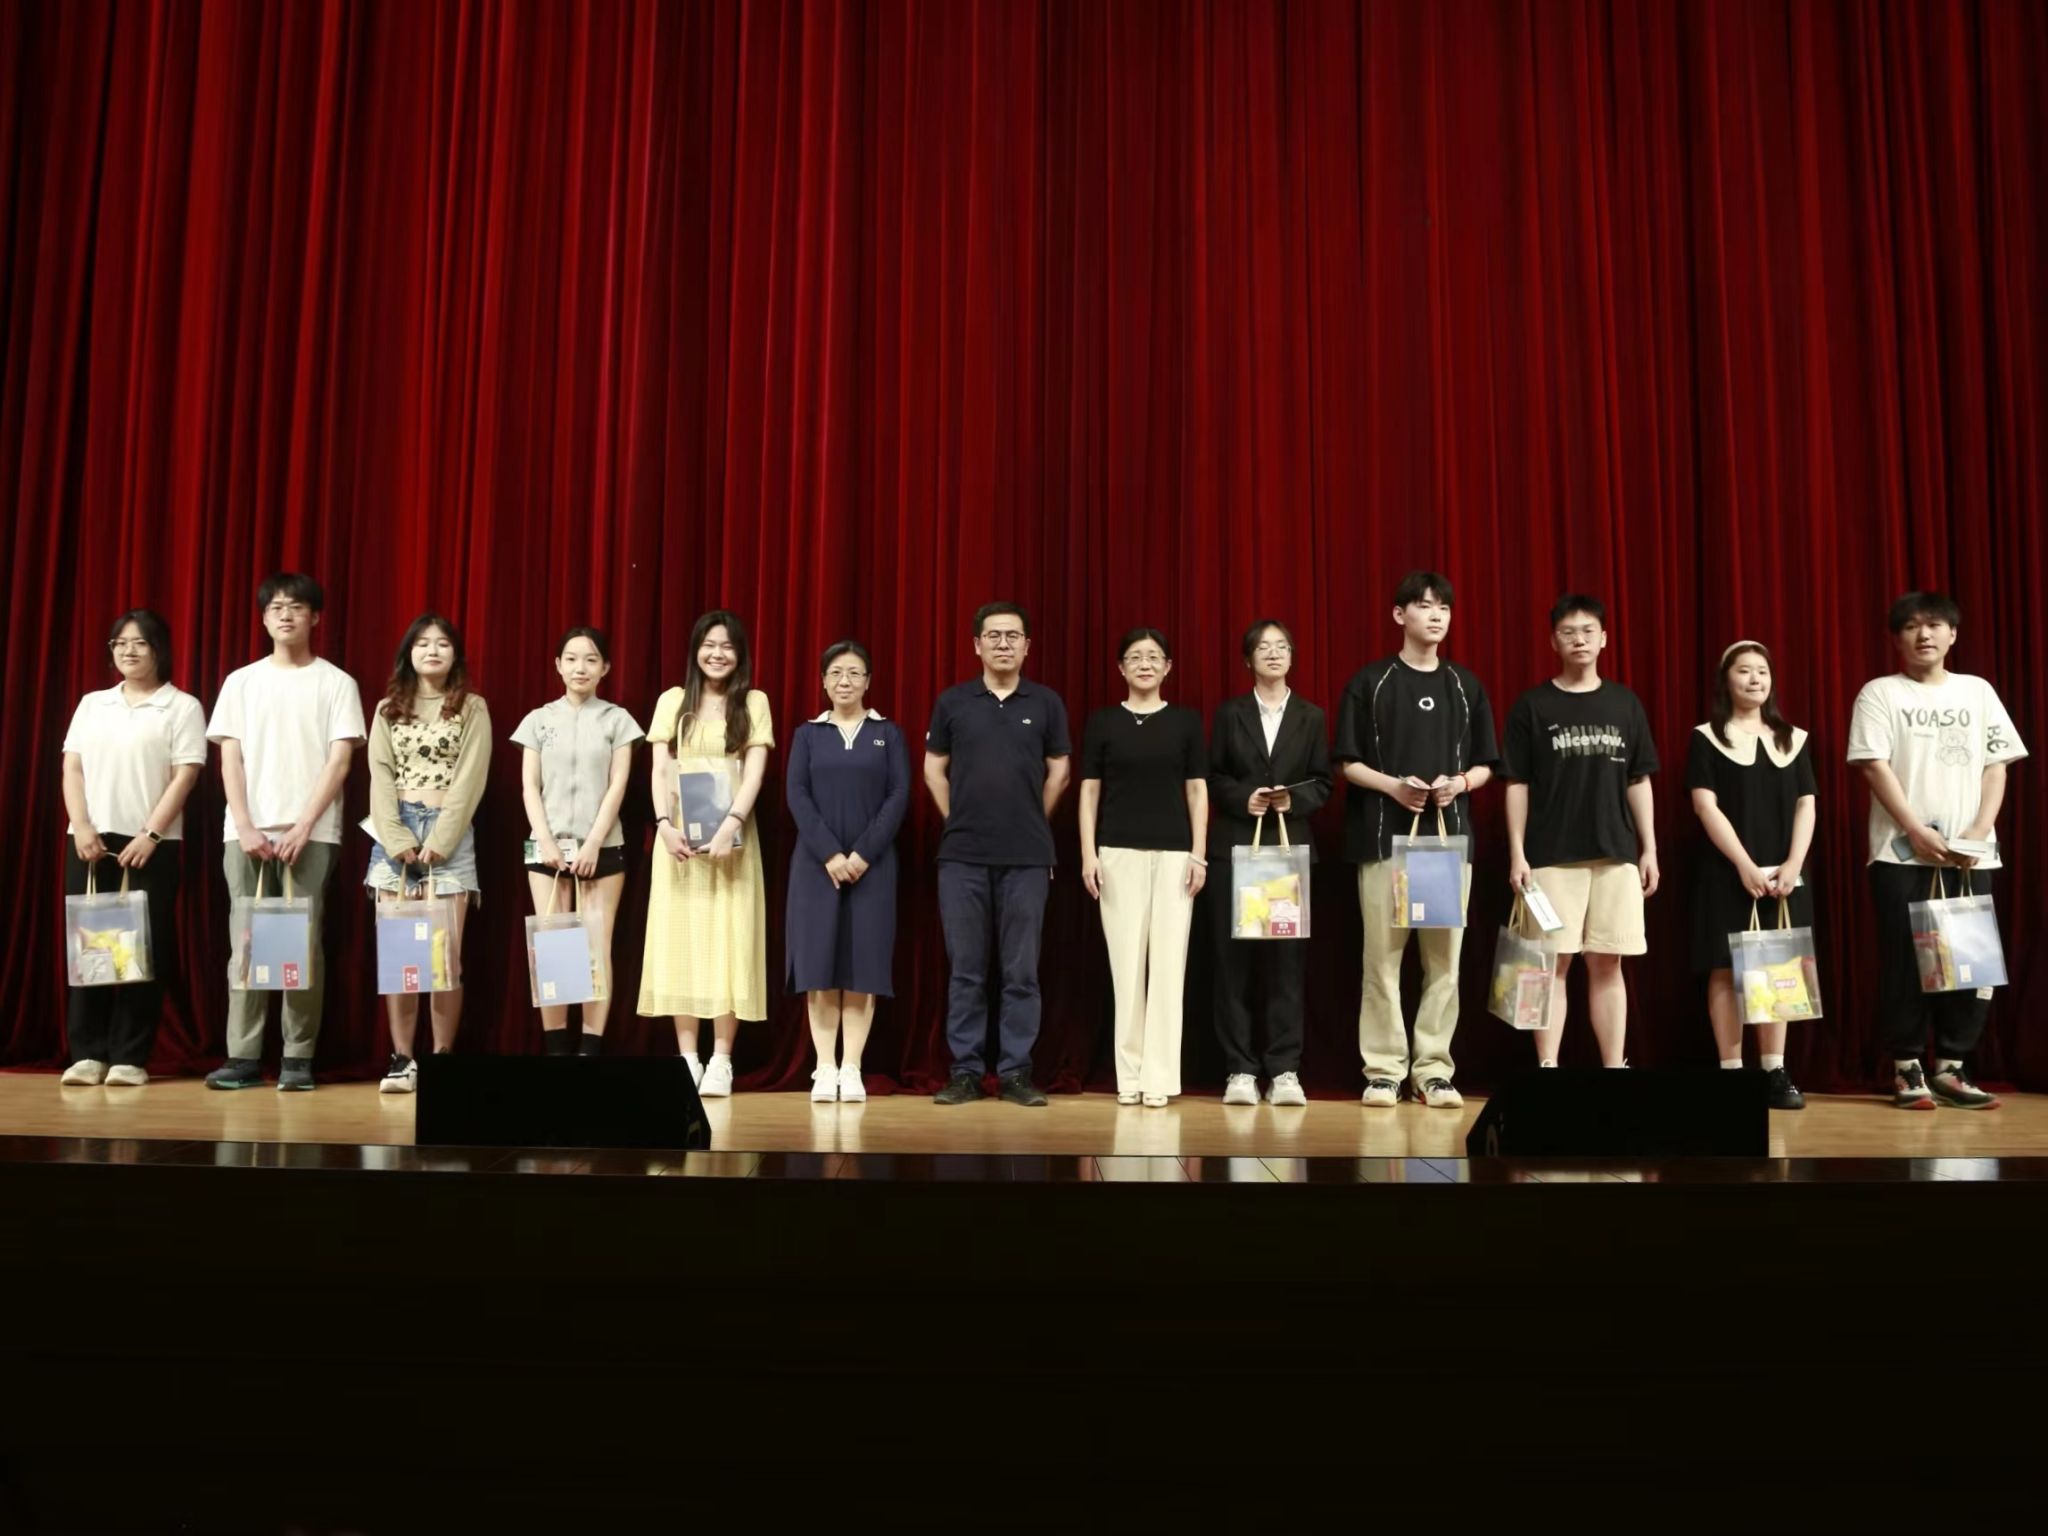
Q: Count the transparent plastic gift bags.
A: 10